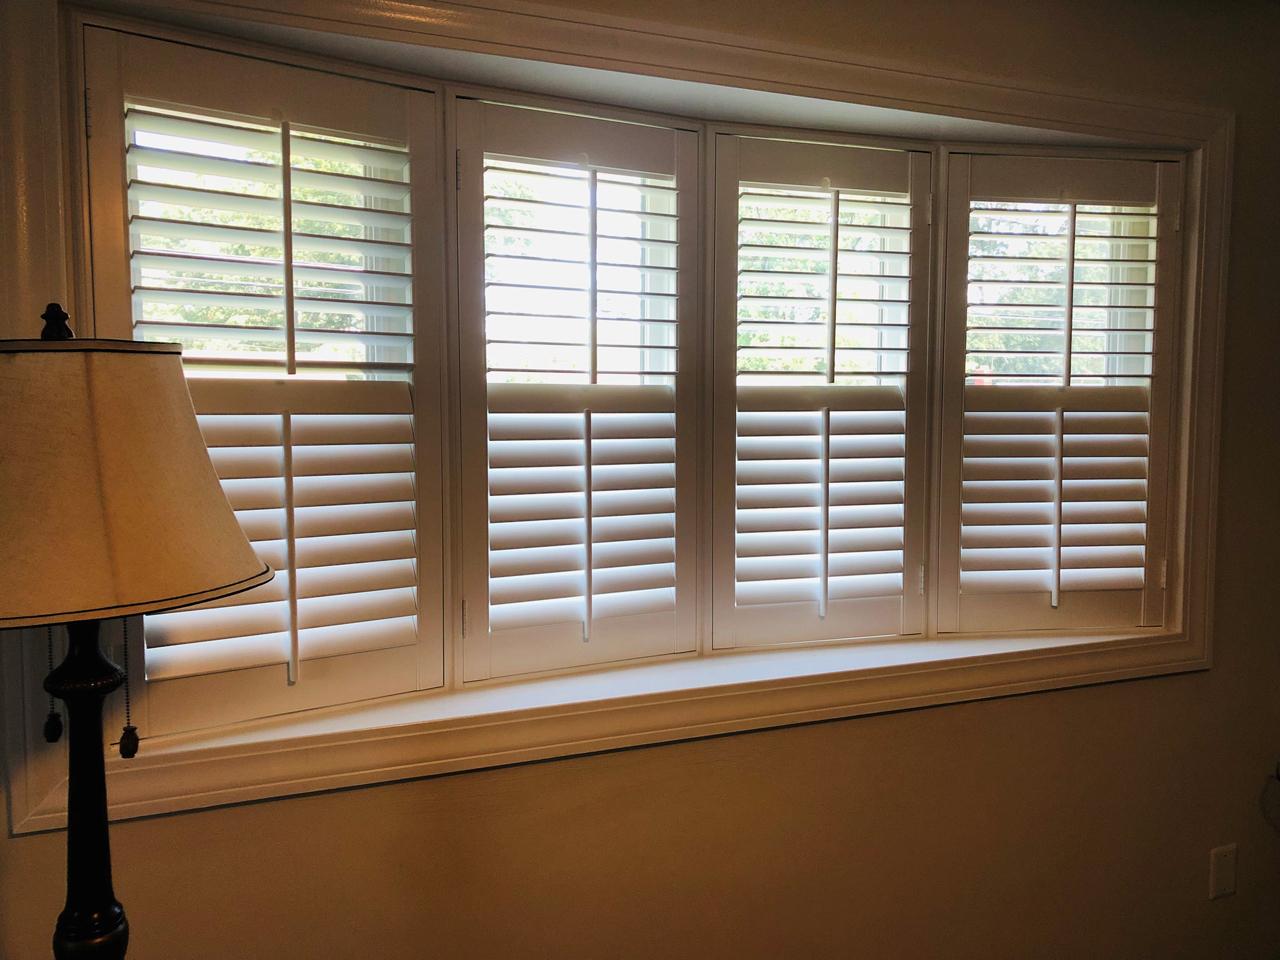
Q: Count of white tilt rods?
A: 8